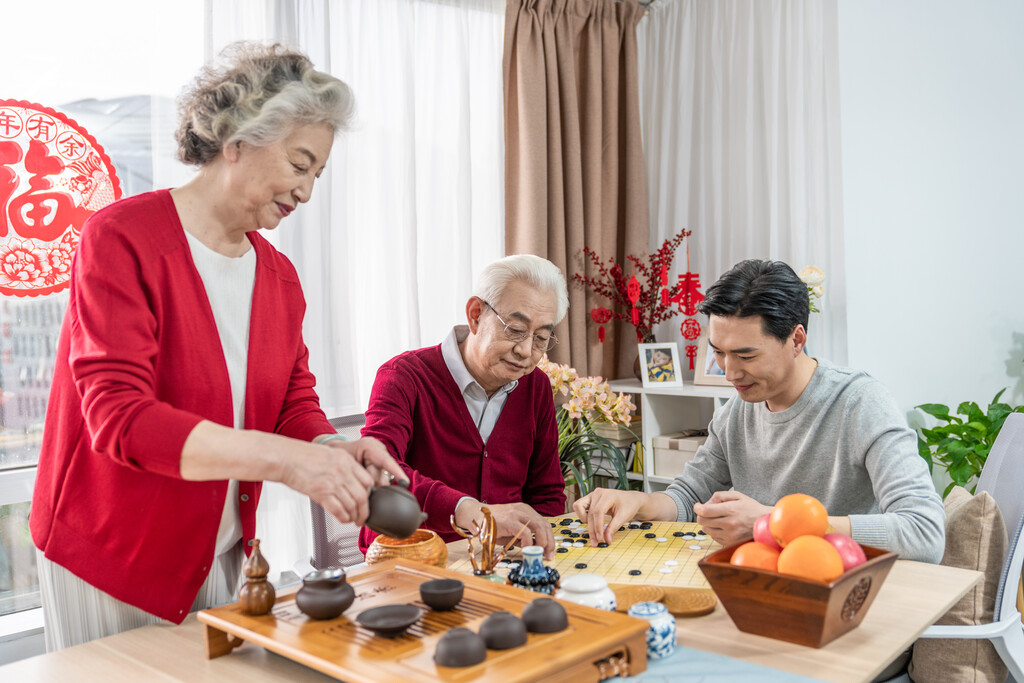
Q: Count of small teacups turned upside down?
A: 3